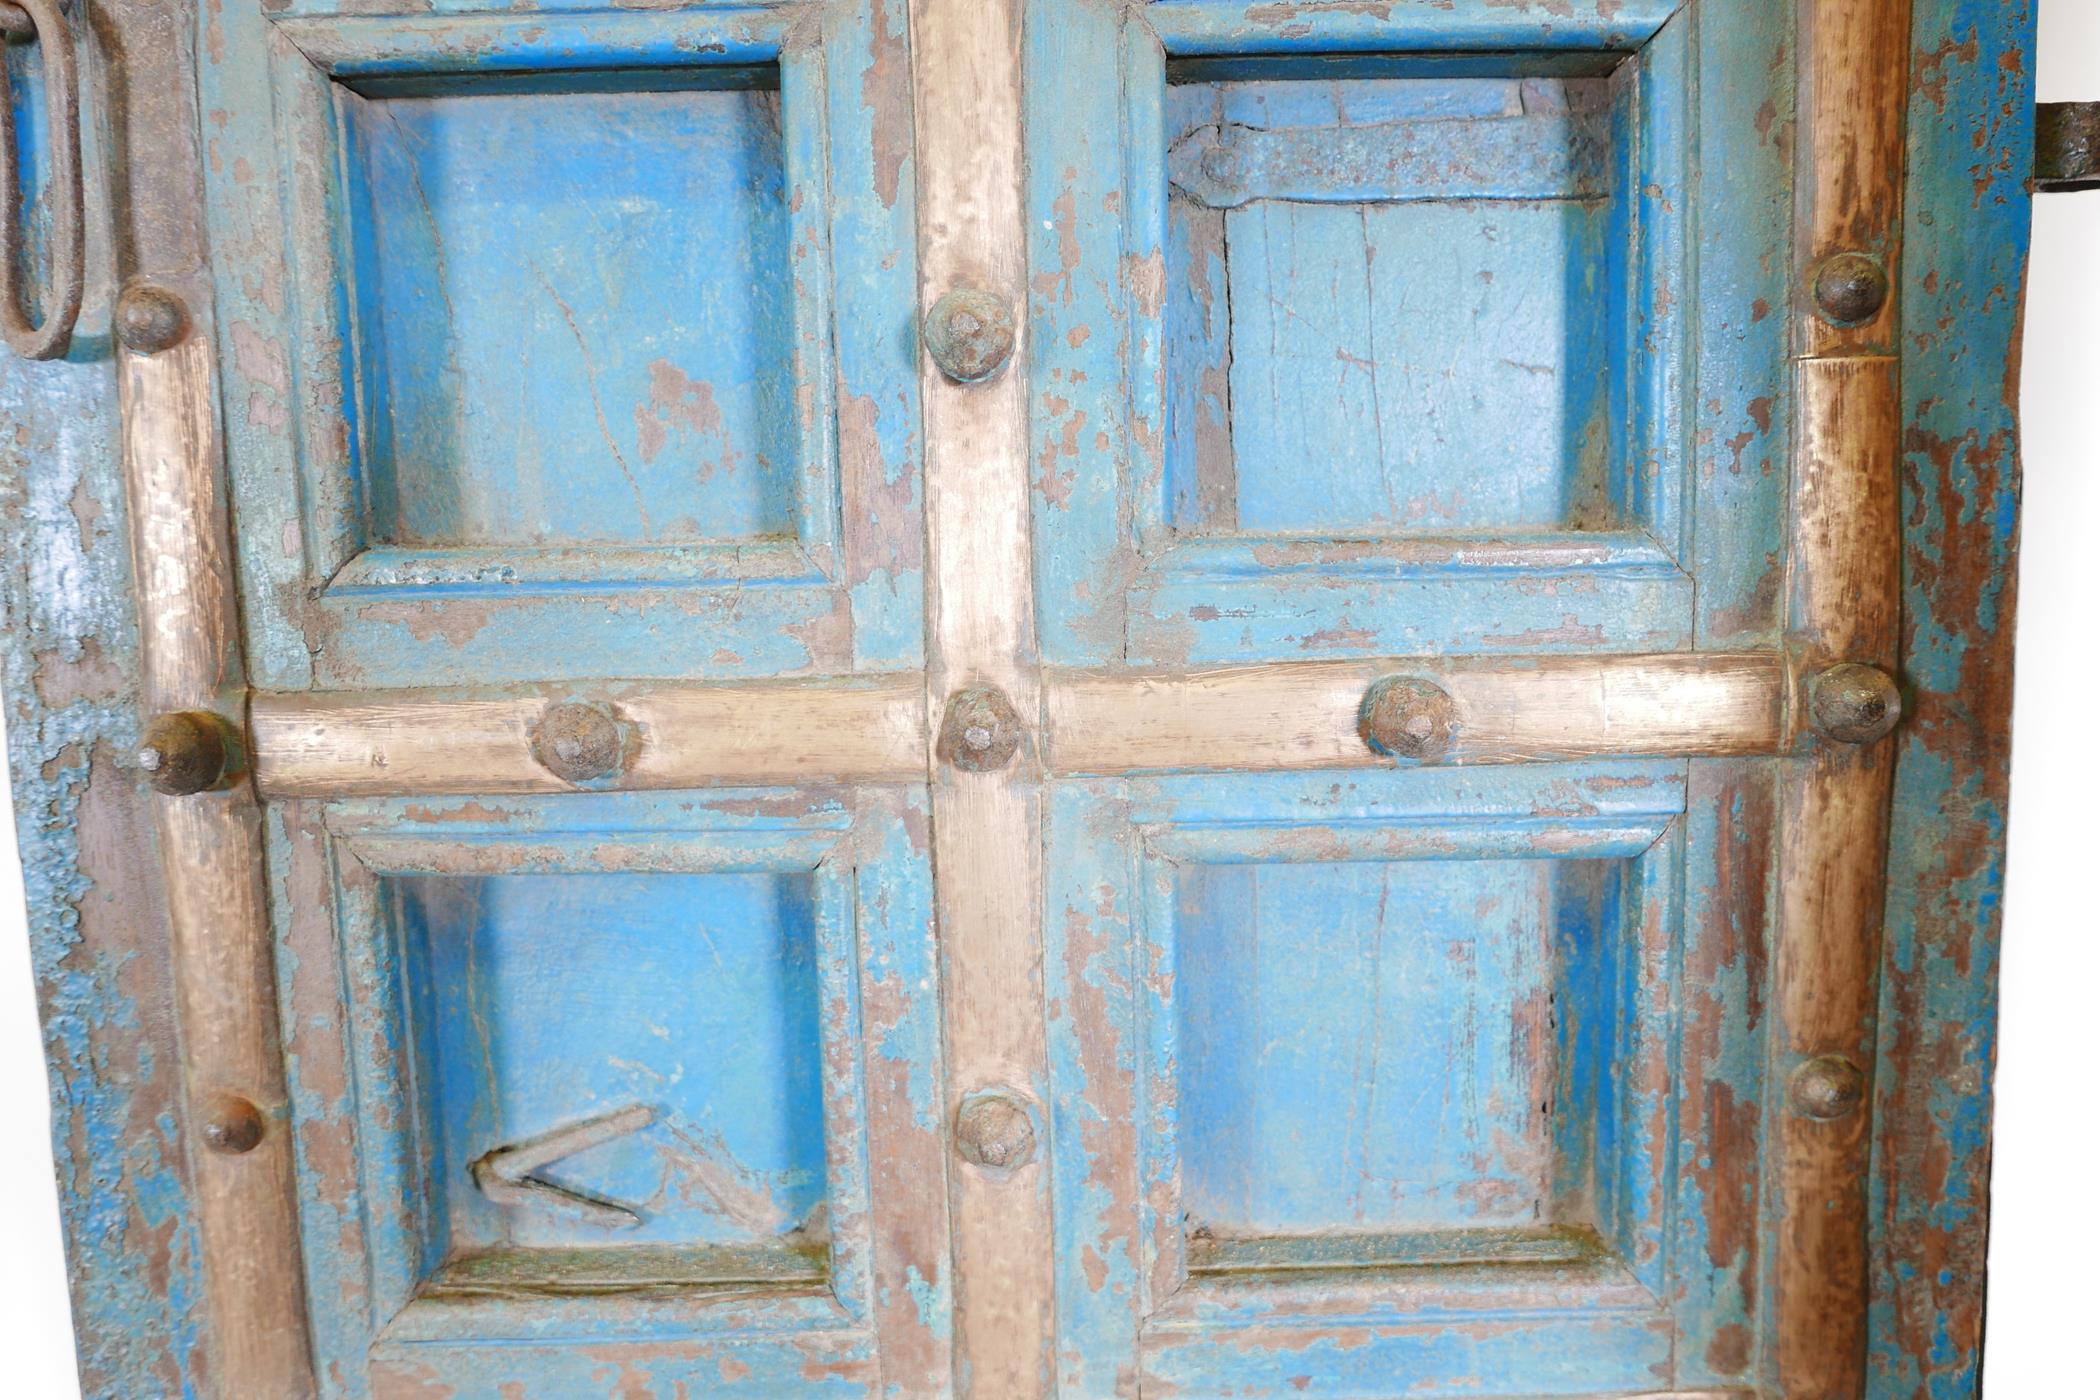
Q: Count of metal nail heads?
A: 11